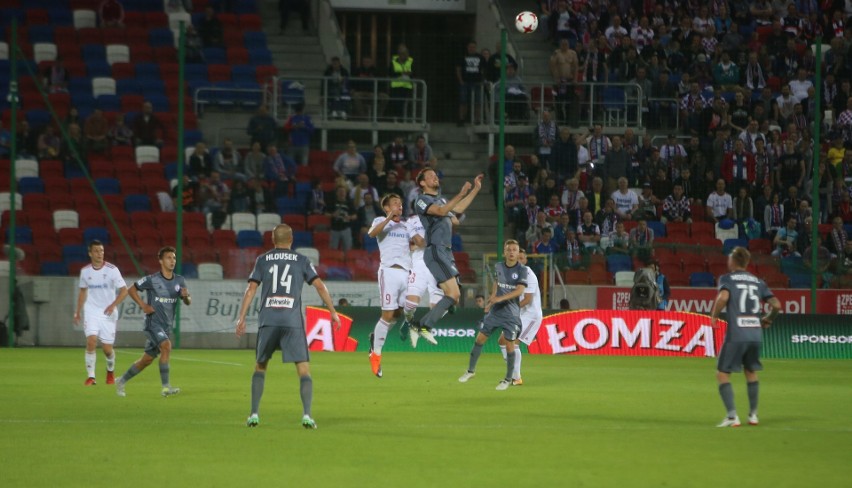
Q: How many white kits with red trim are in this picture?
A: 4